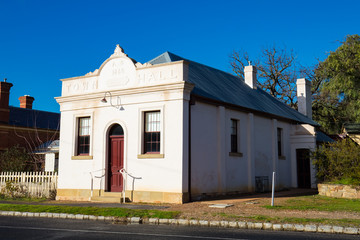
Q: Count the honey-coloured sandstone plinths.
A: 2